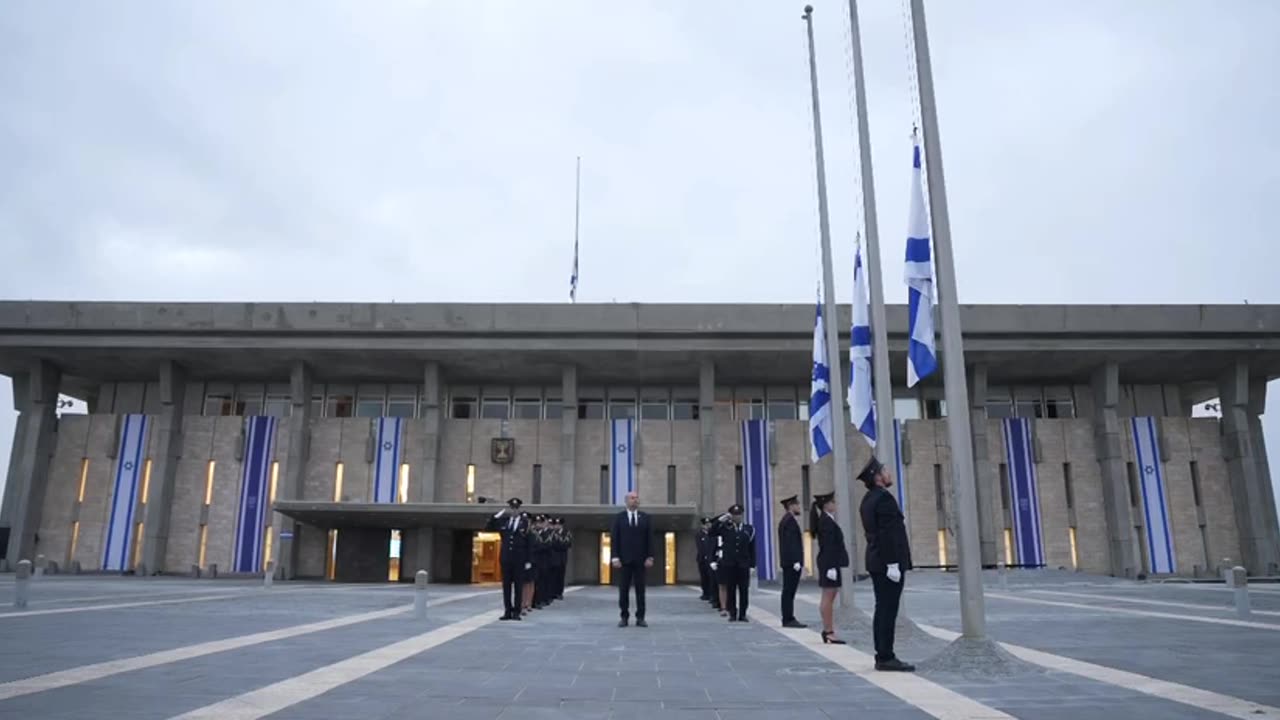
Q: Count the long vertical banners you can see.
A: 8